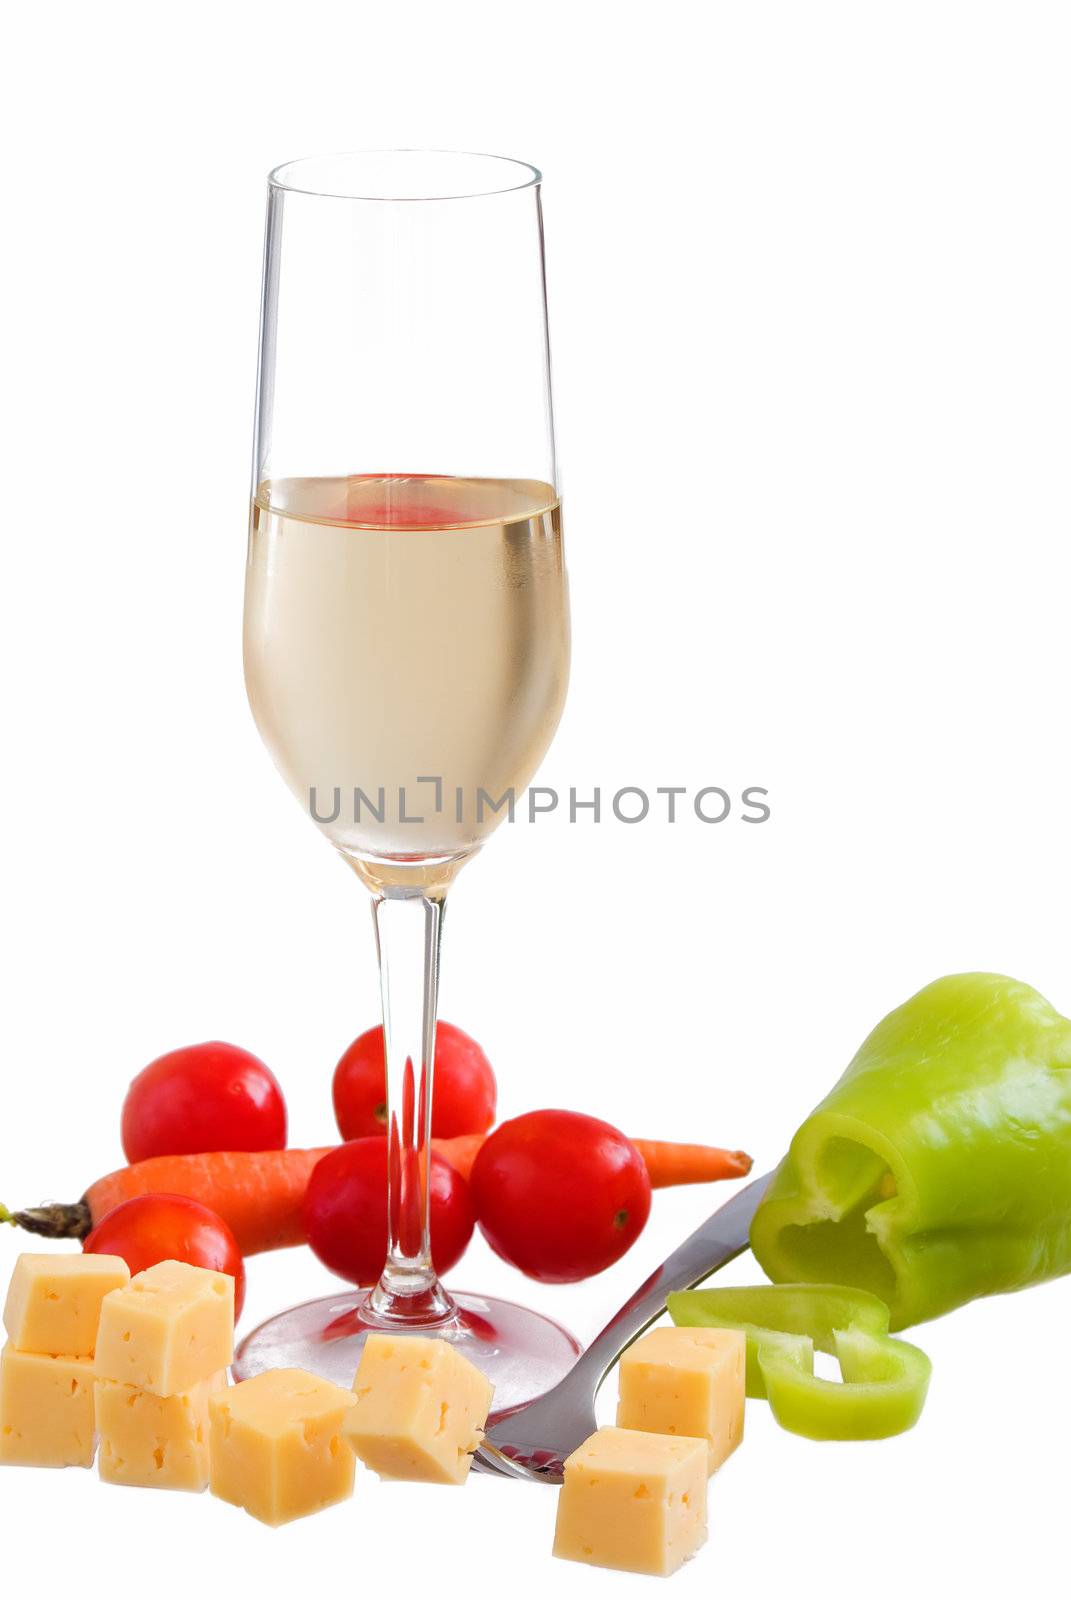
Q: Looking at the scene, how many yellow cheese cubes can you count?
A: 8